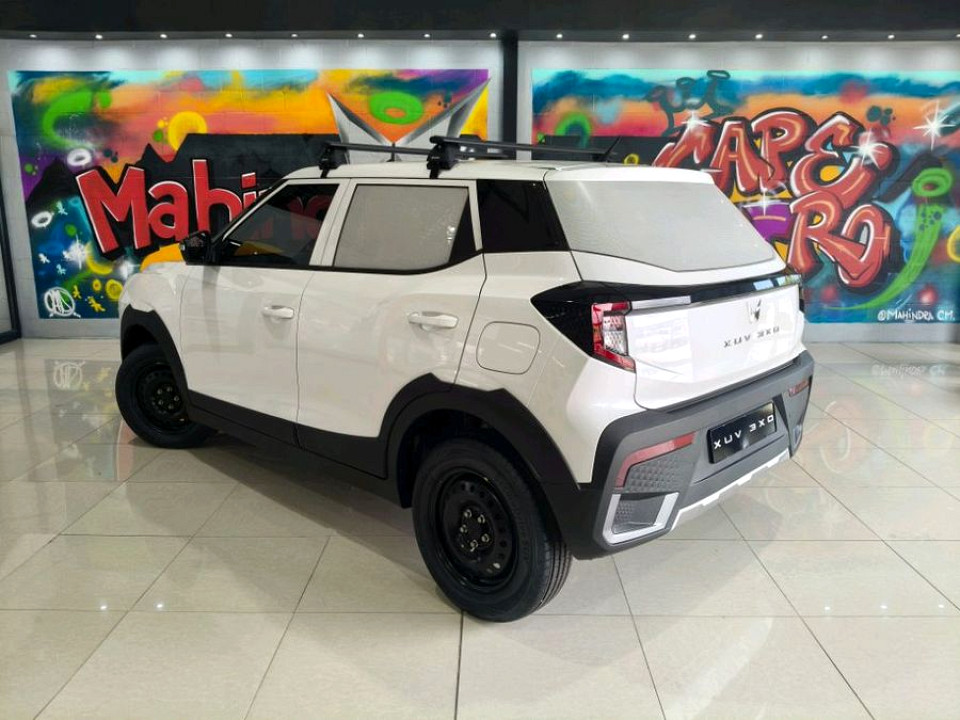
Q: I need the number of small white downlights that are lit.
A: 15